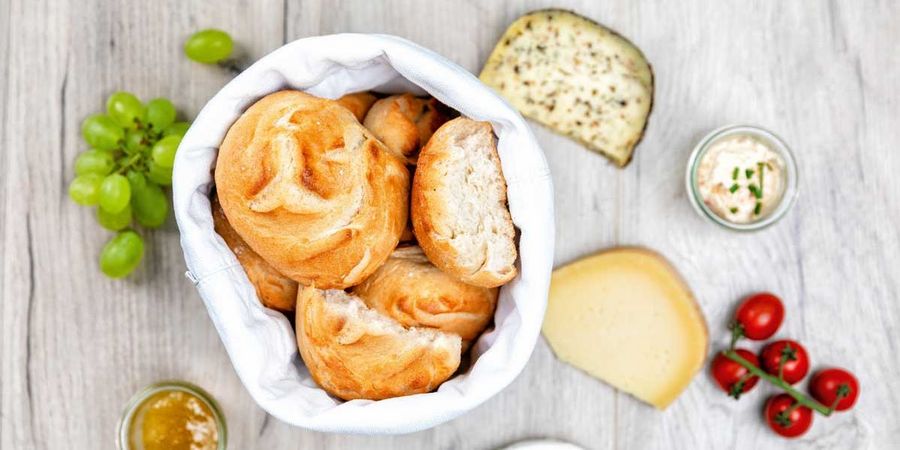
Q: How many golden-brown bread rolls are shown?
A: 7